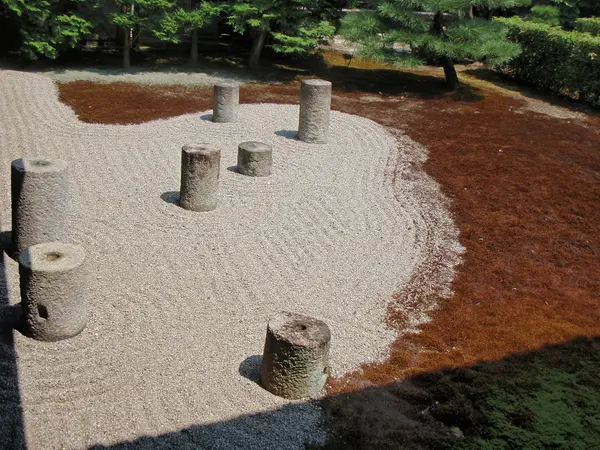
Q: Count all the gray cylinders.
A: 7